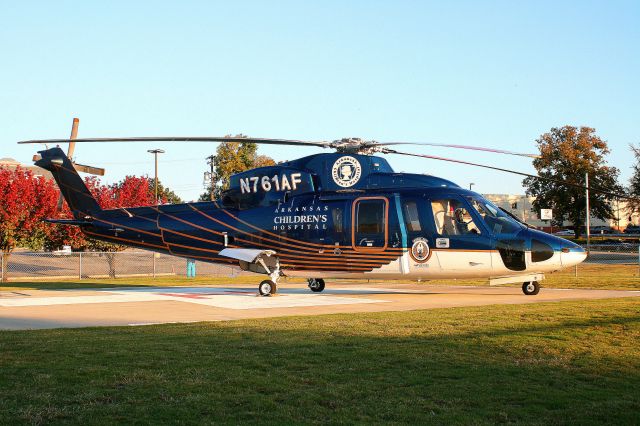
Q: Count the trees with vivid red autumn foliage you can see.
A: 2